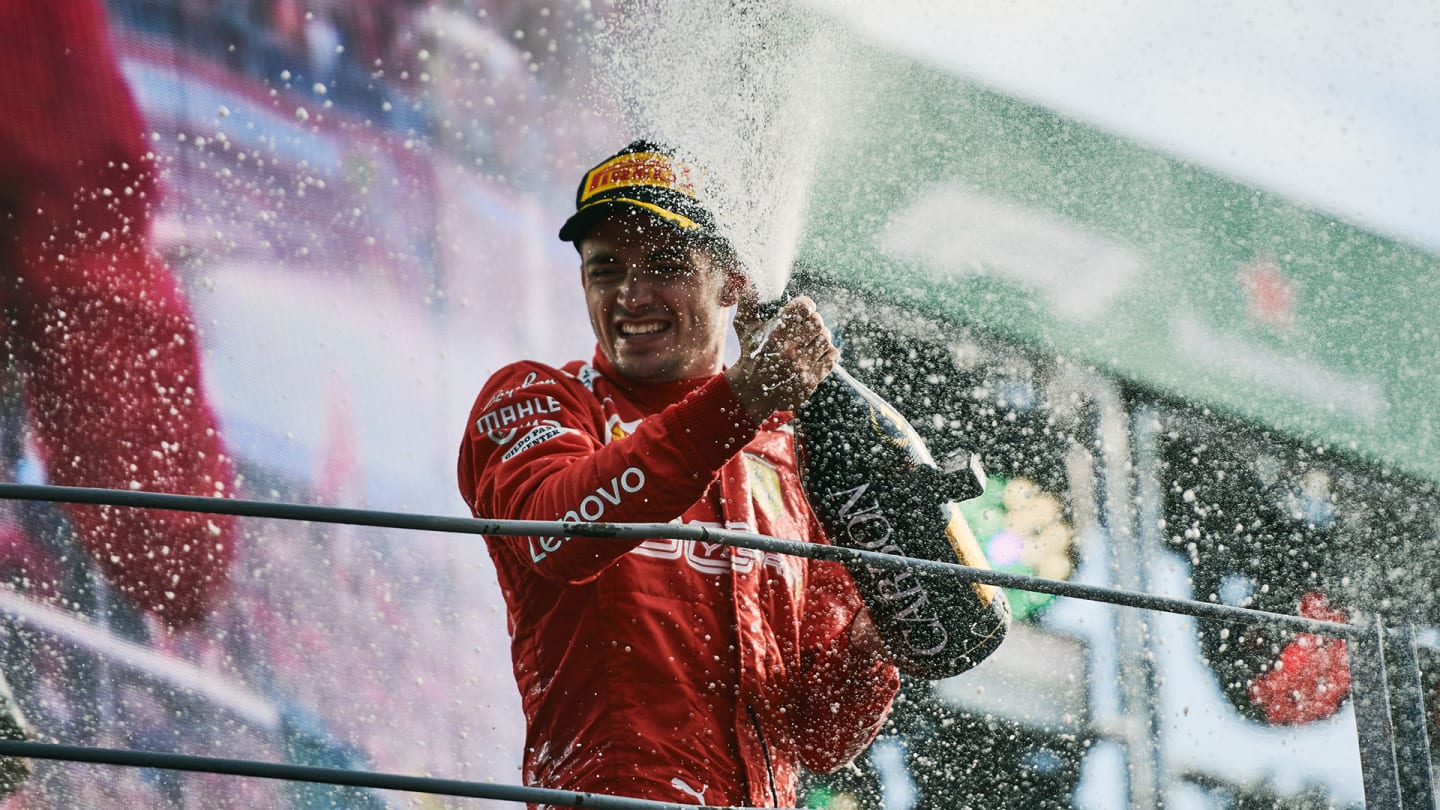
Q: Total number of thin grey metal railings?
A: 2